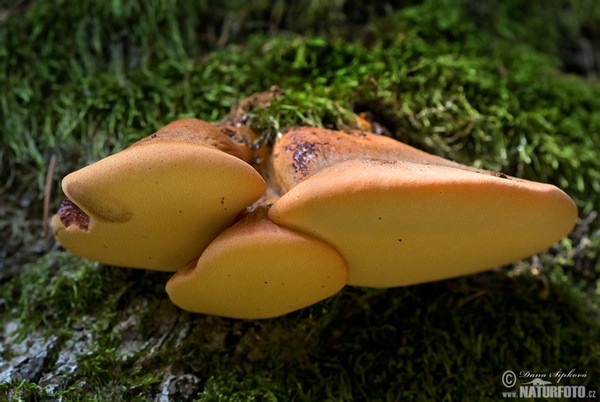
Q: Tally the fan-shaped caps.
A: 3